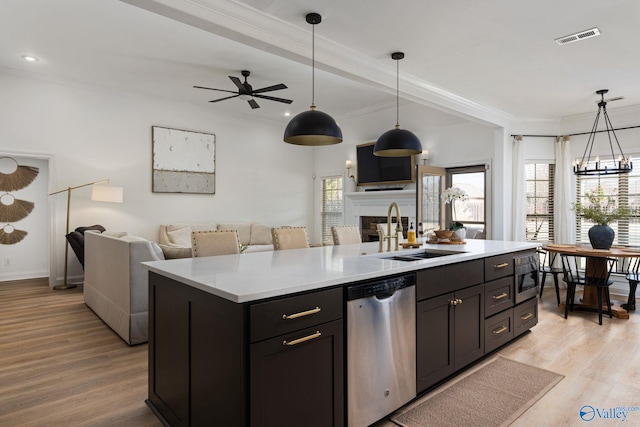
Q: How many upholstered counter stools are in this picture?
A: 4